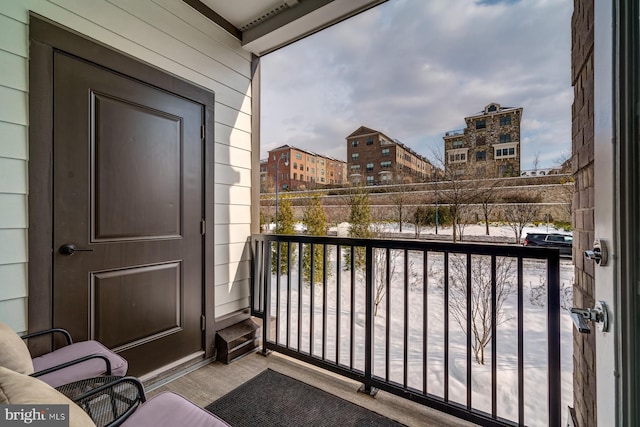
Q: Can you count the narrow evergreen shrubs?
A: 3